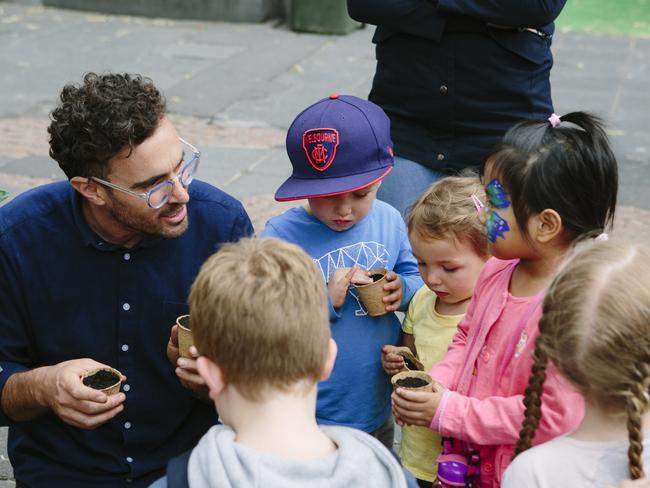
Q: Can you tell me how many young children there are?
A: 5